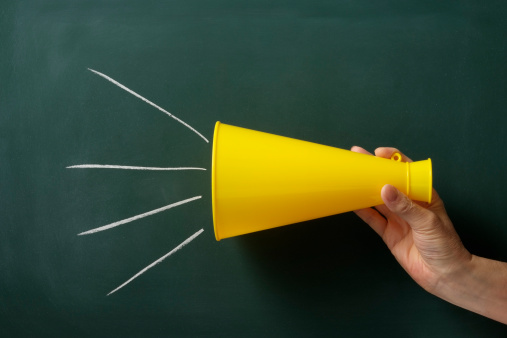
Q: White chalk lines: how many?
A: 4